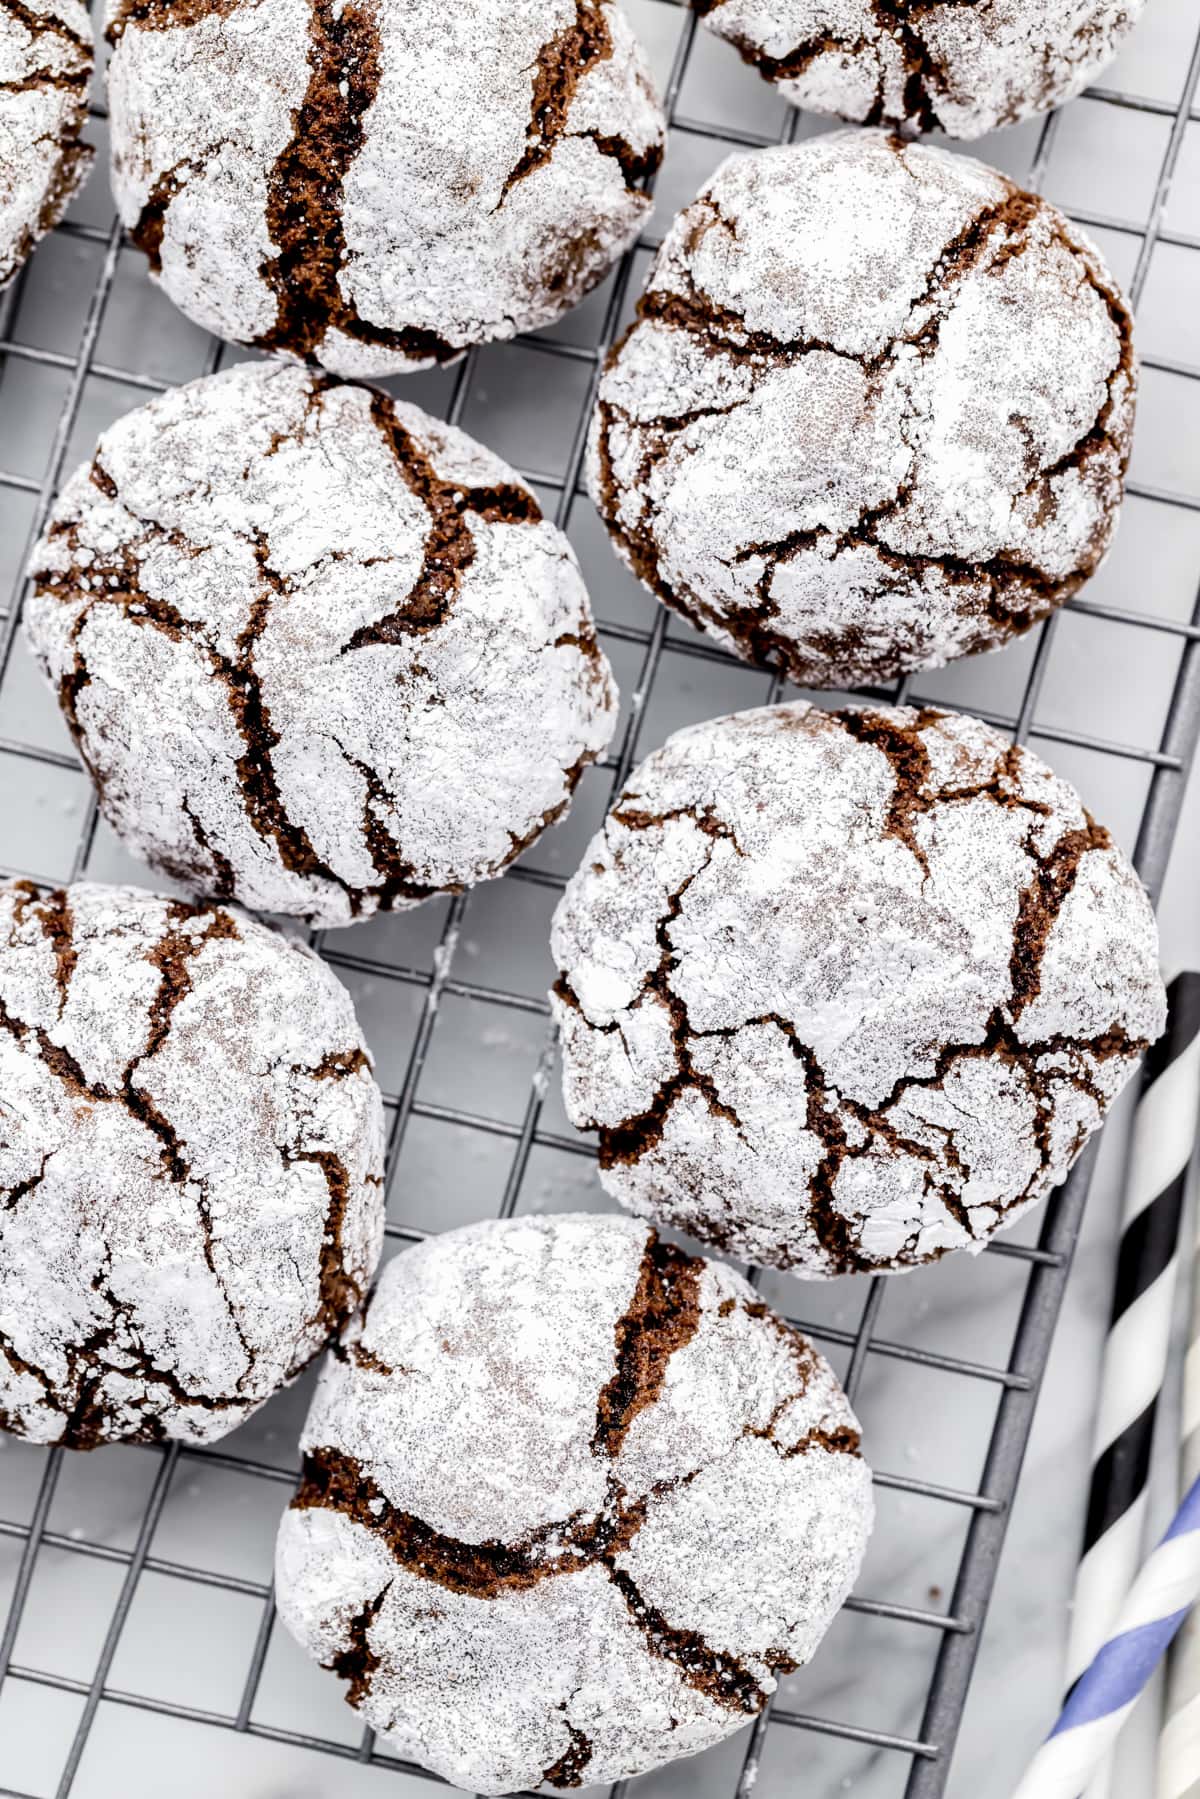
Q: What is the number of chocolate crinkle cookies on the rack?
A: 8